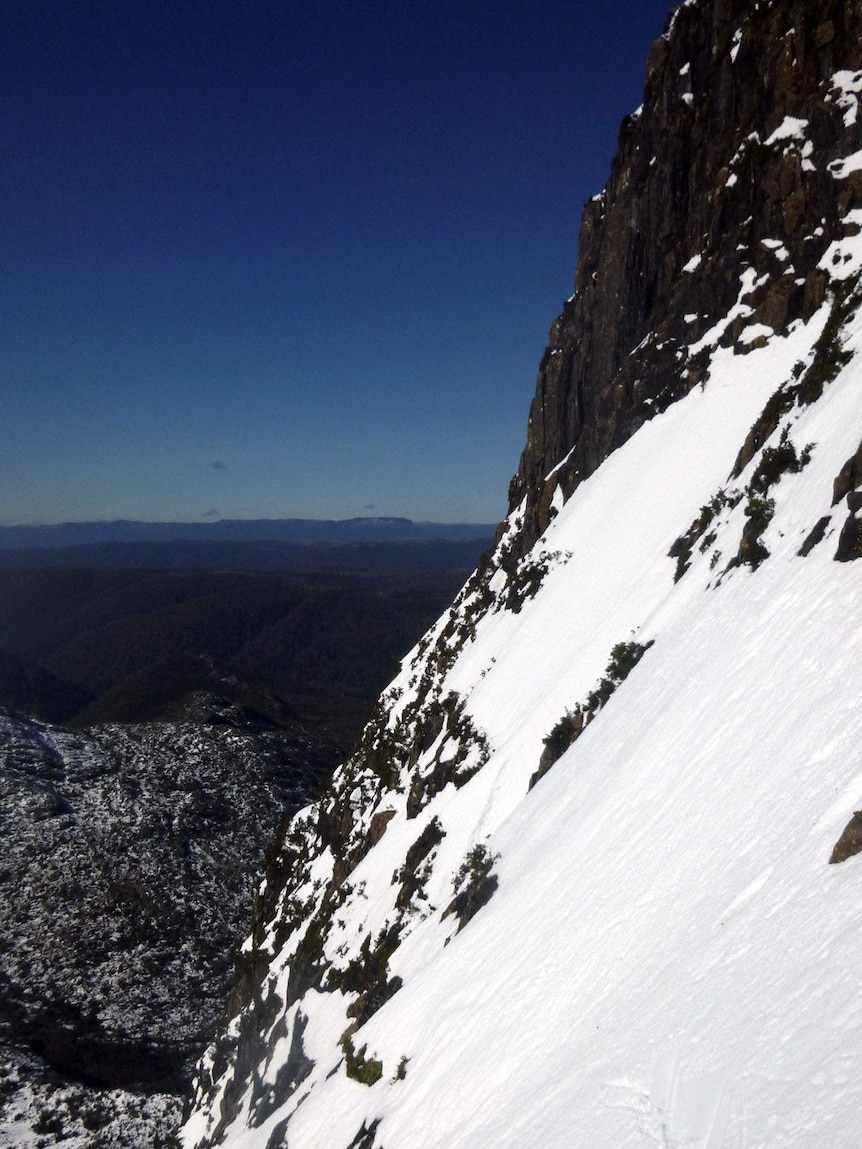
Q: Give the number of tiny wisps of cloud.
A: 3